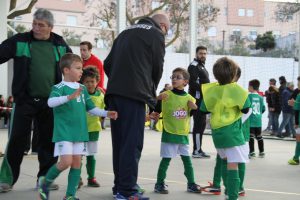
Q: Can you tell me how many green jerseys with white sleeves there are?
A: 1